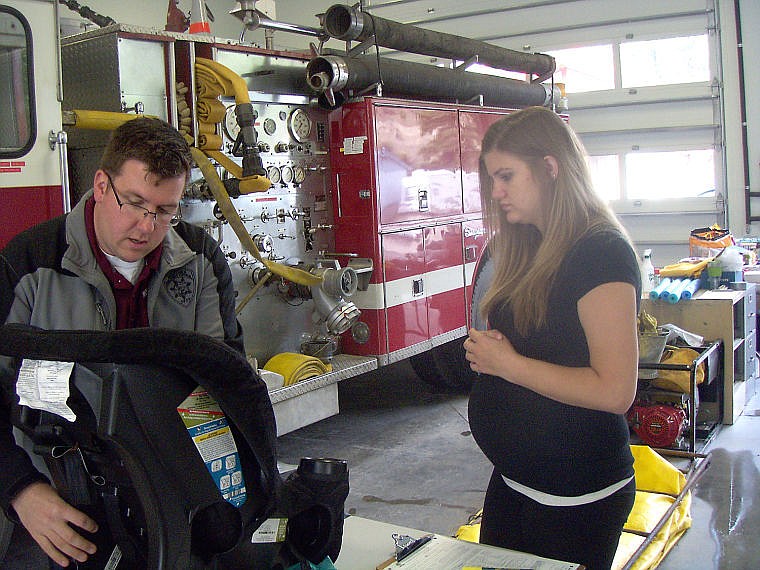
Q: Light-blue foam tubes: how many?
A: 4